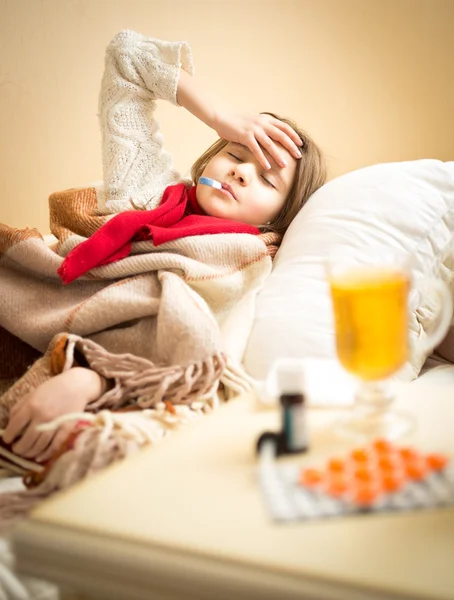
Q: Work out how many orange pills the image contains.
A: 12